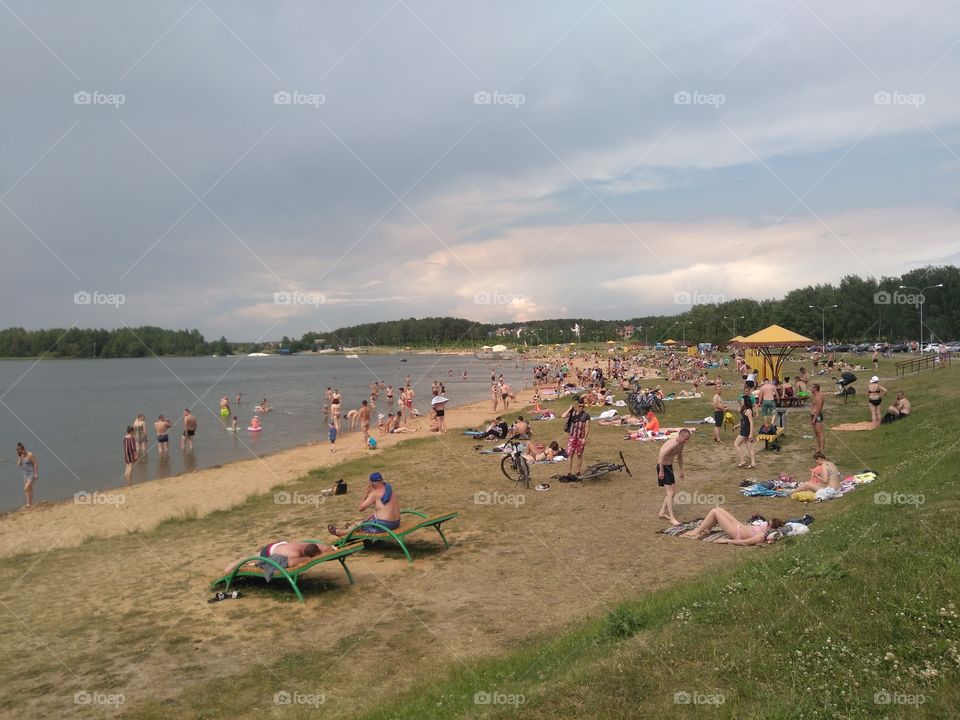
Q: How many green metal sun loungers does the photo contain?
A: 2